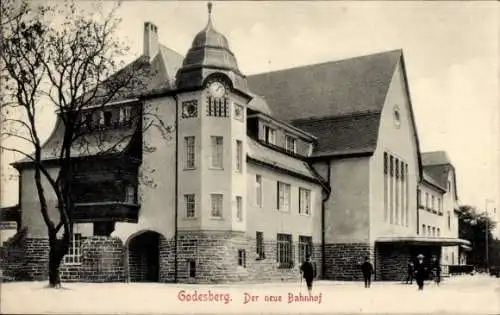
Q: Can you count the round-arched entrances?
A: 1